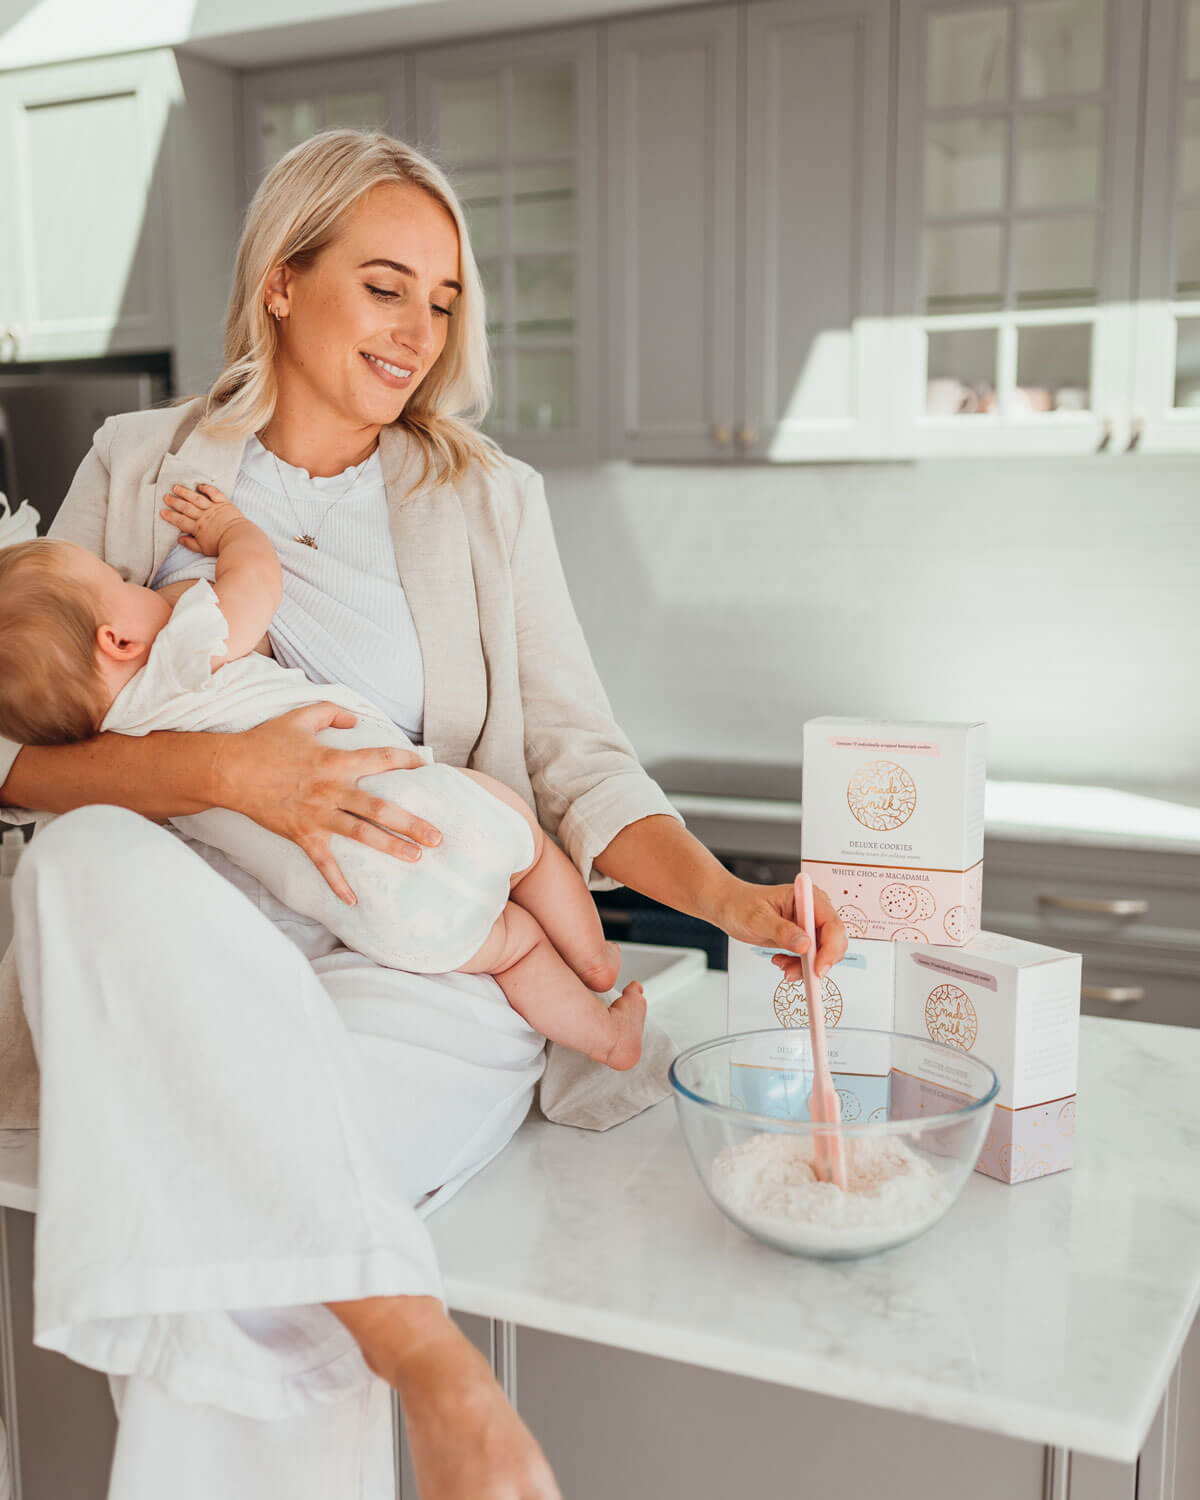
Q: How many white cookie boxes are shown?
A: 3